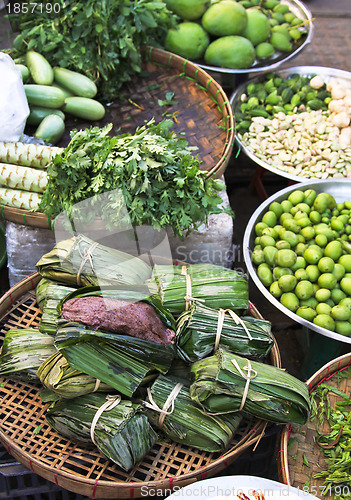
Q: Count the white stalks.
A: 3